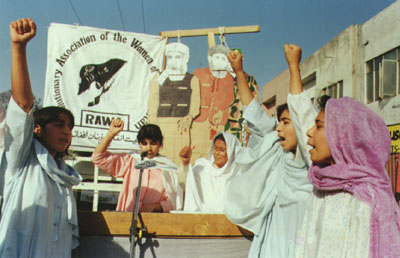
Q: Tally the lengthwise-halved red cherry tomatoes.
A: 0